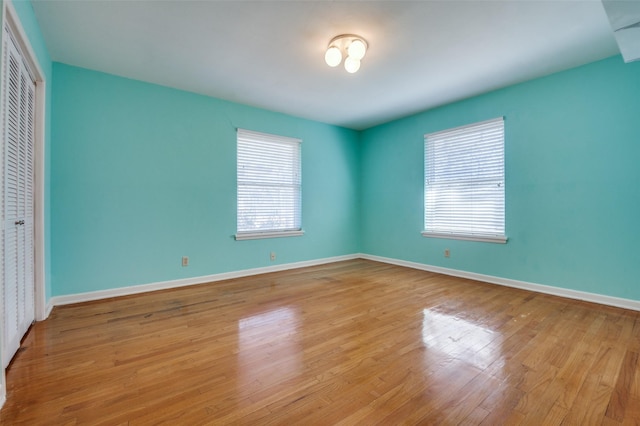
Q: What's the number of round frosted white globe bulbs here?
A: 3